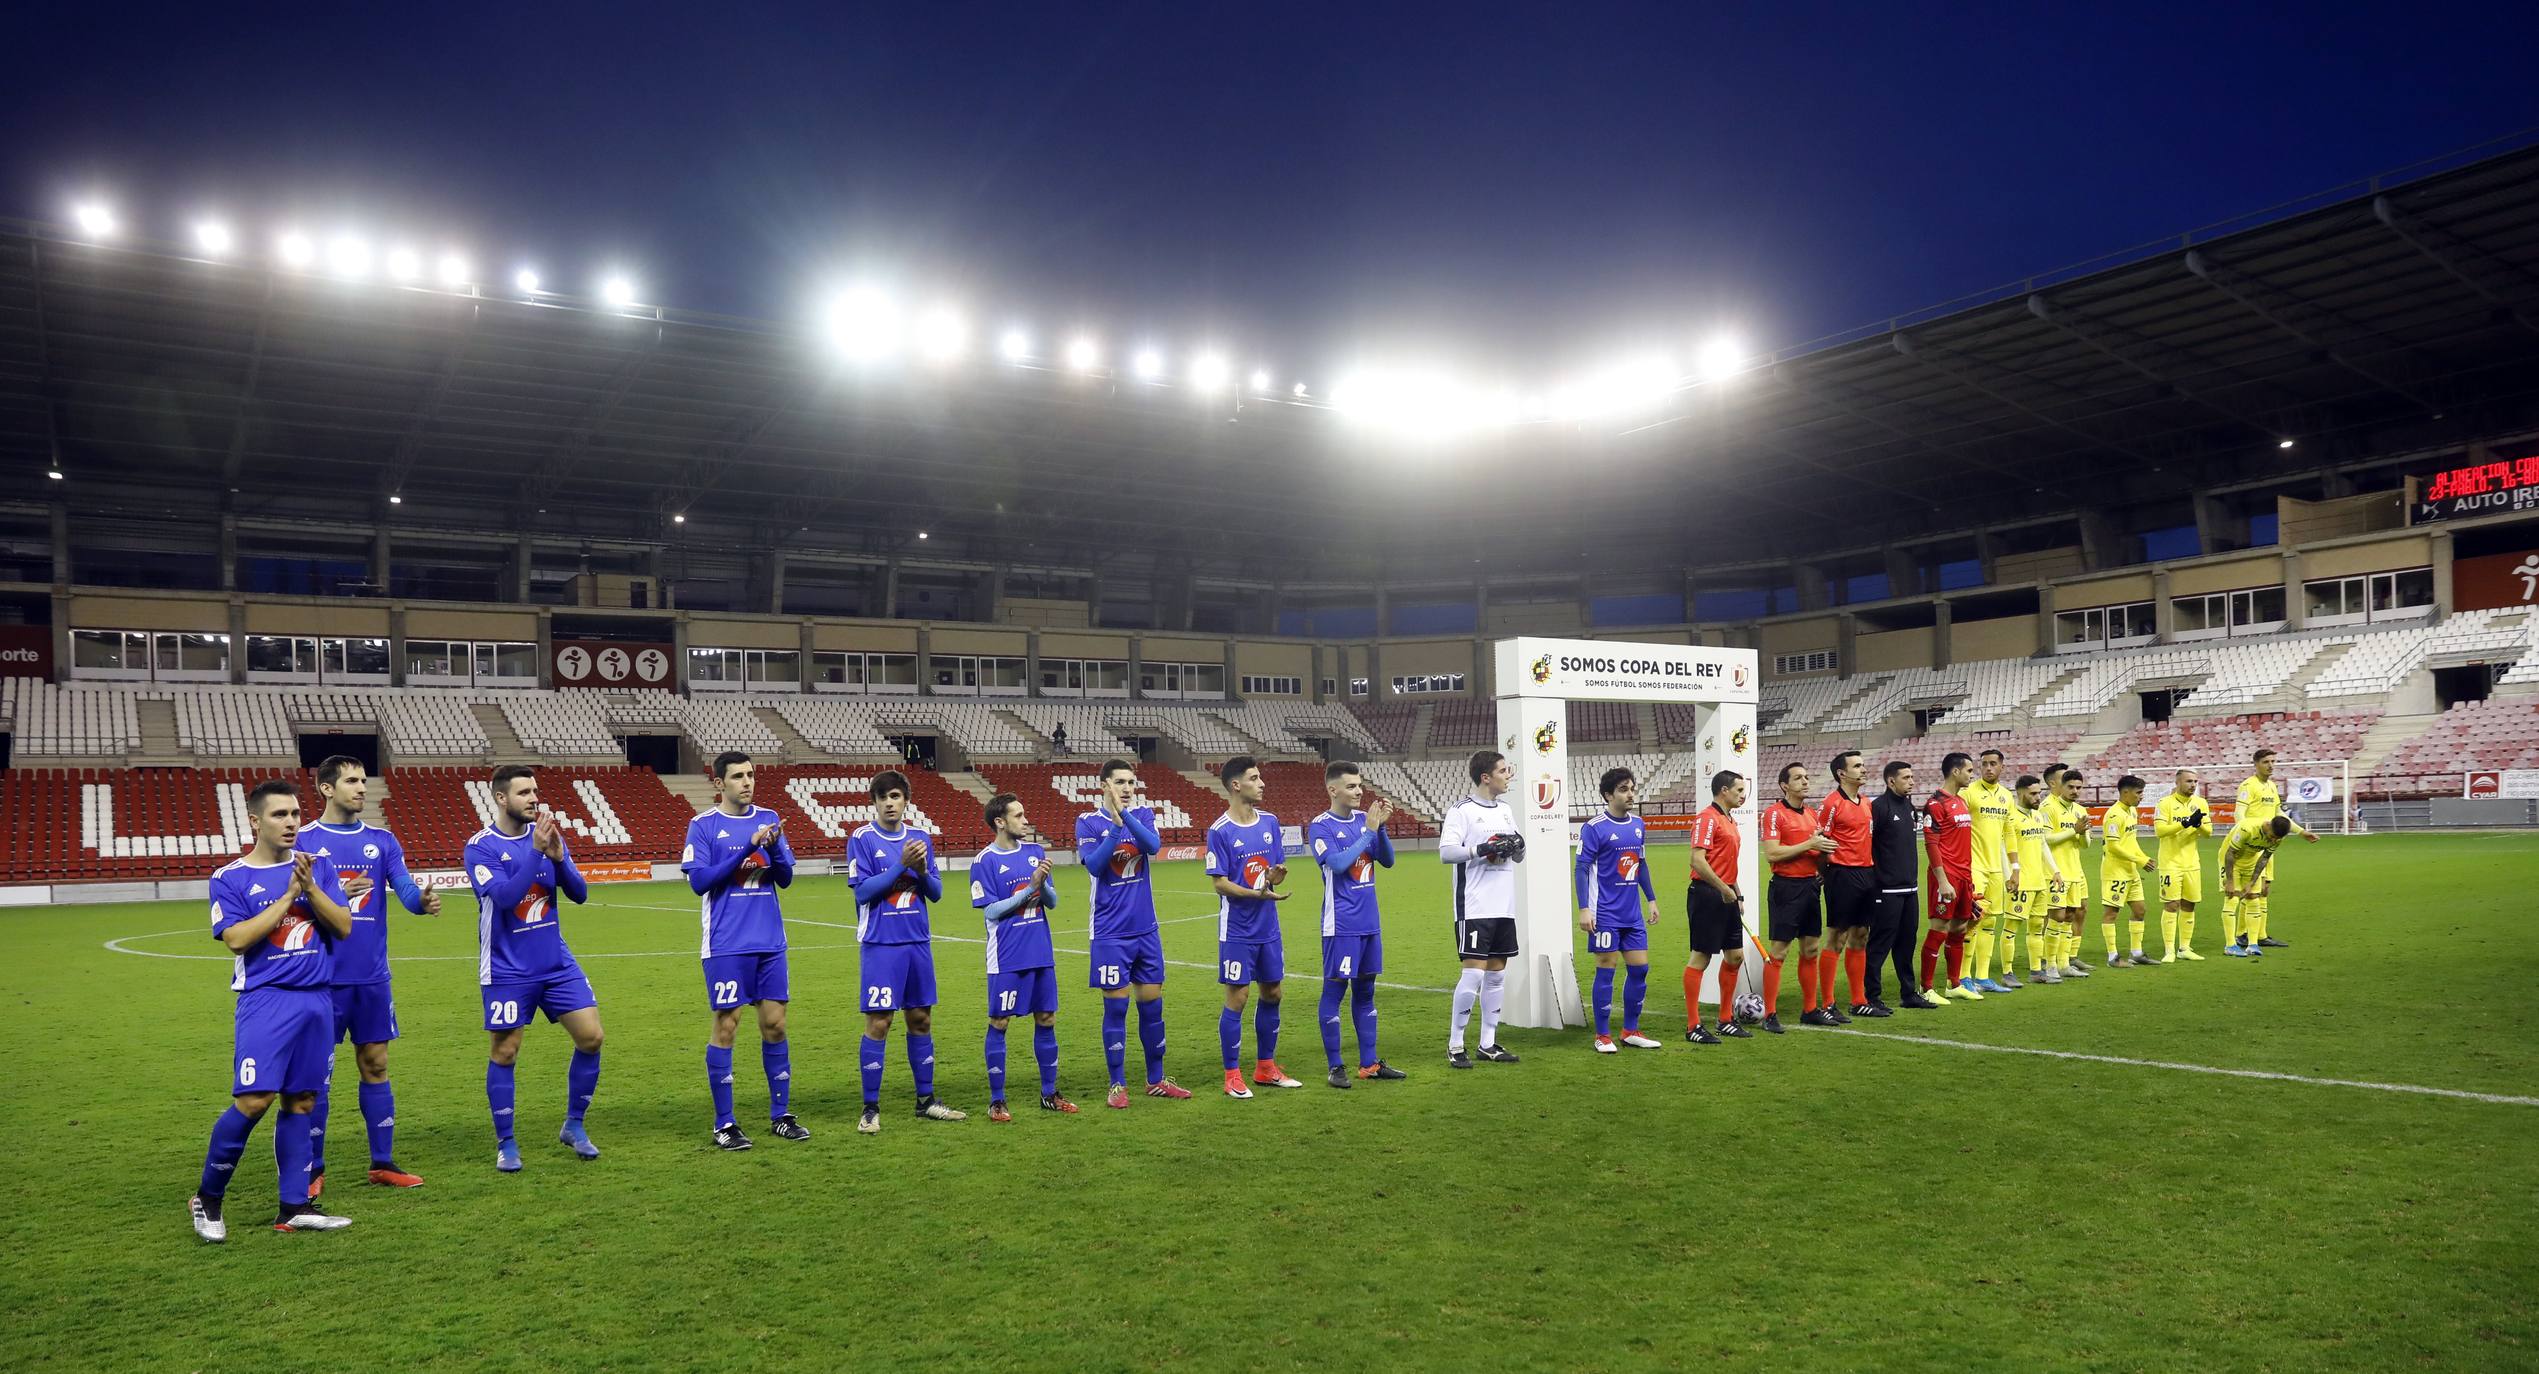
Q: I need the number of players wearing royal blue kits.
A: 10